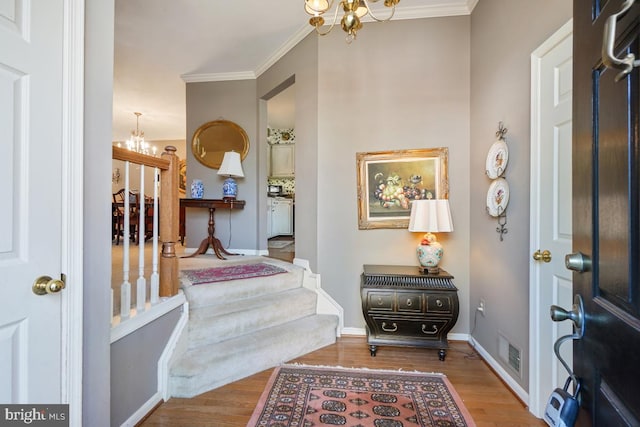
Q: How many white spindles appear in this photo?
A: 3